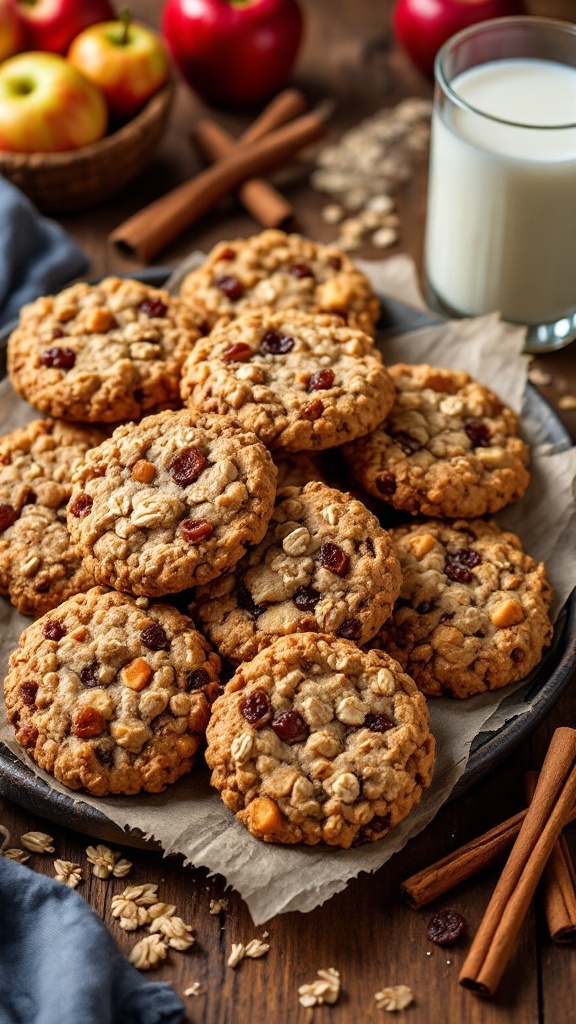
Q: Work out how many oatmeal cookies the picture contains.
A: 10